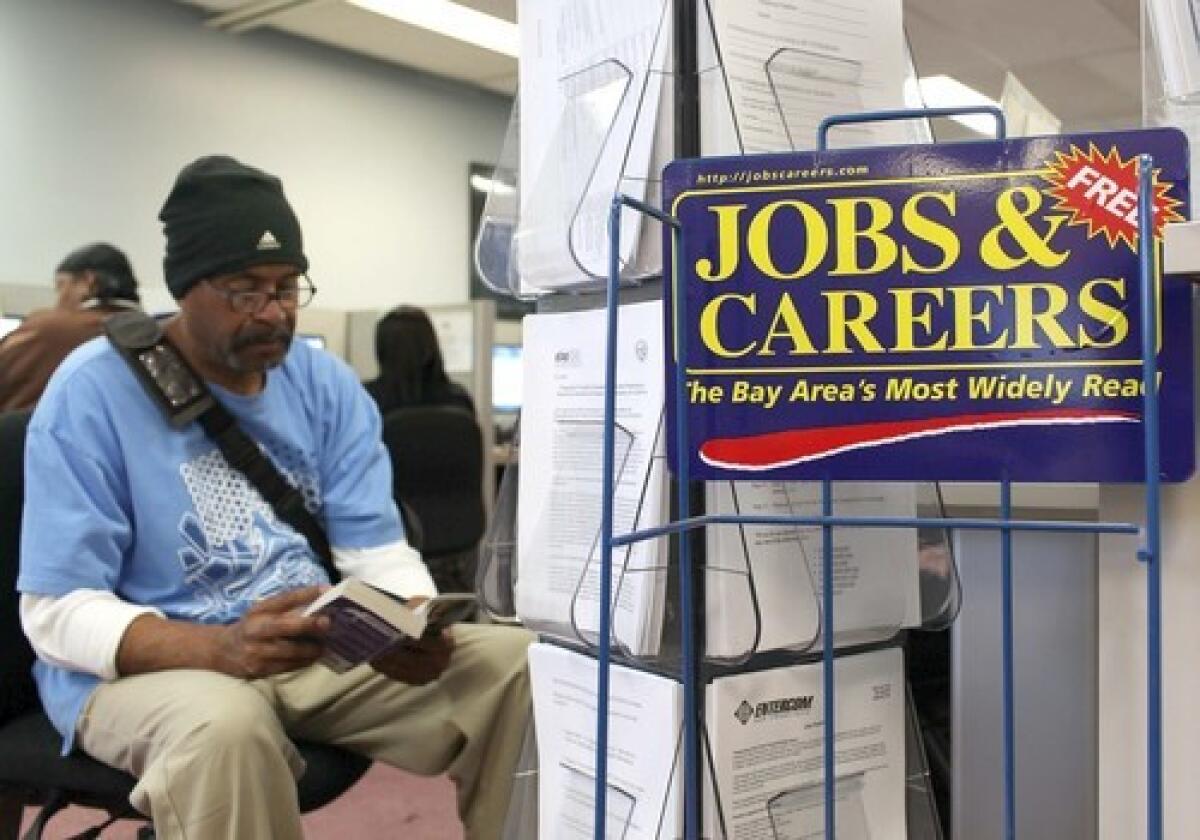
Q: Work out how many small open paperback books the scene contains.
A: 1